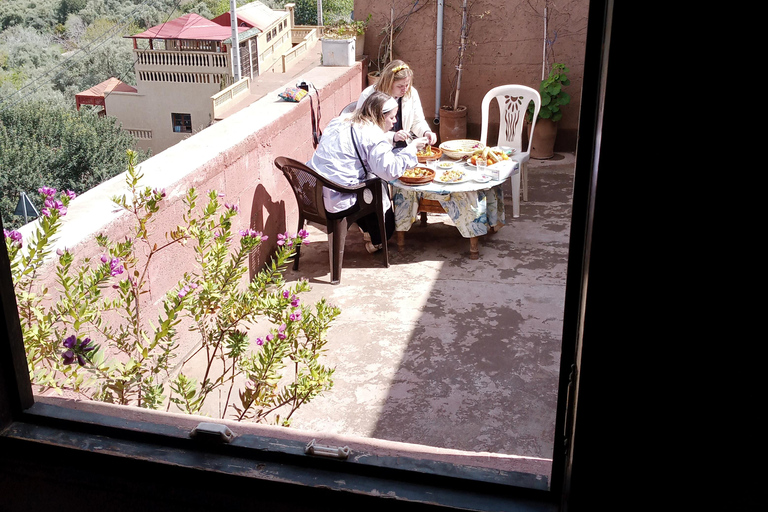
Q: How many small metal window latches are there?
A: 2